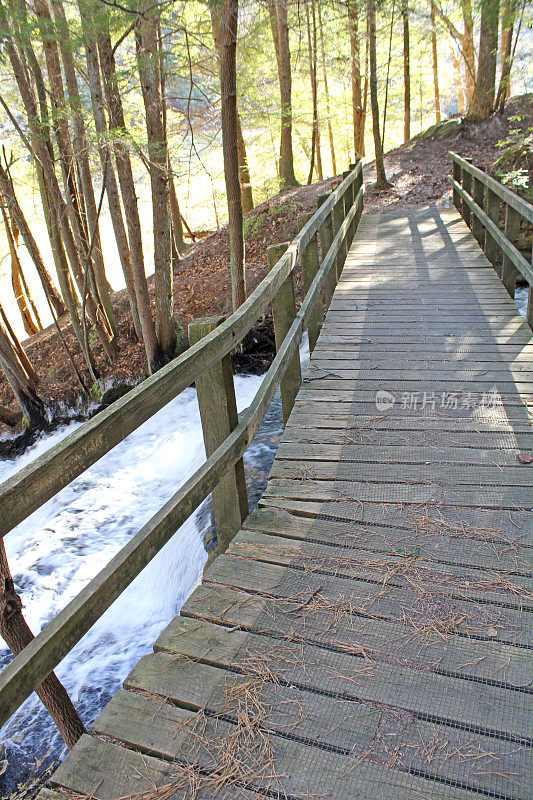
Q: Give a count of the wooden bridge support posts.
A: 14